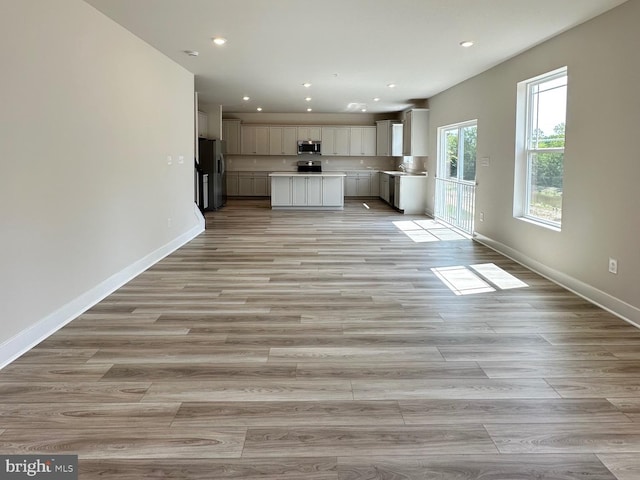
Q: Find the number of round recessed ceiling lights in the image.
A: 10